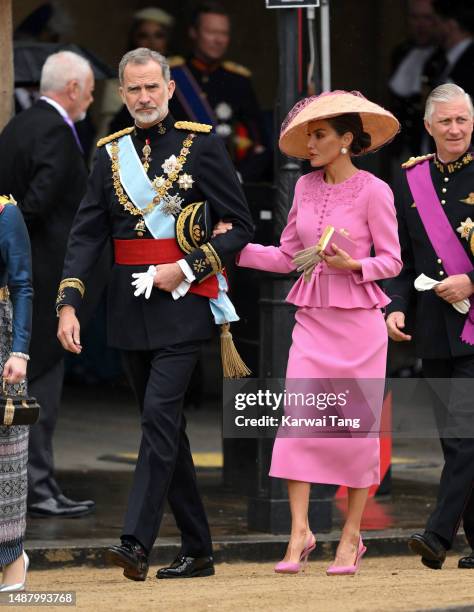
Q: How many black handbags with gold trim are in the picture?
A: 1